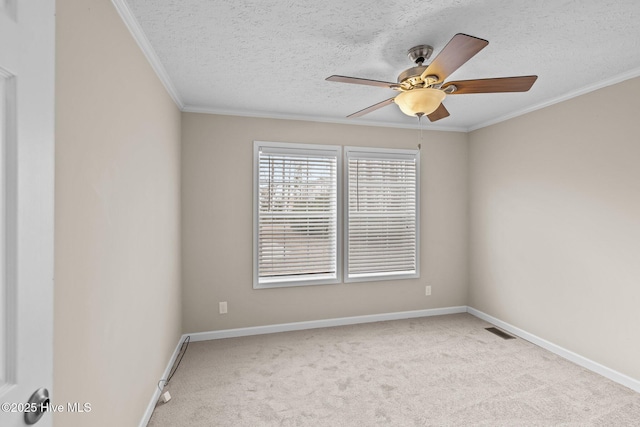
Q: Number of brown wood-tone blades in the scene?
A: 5